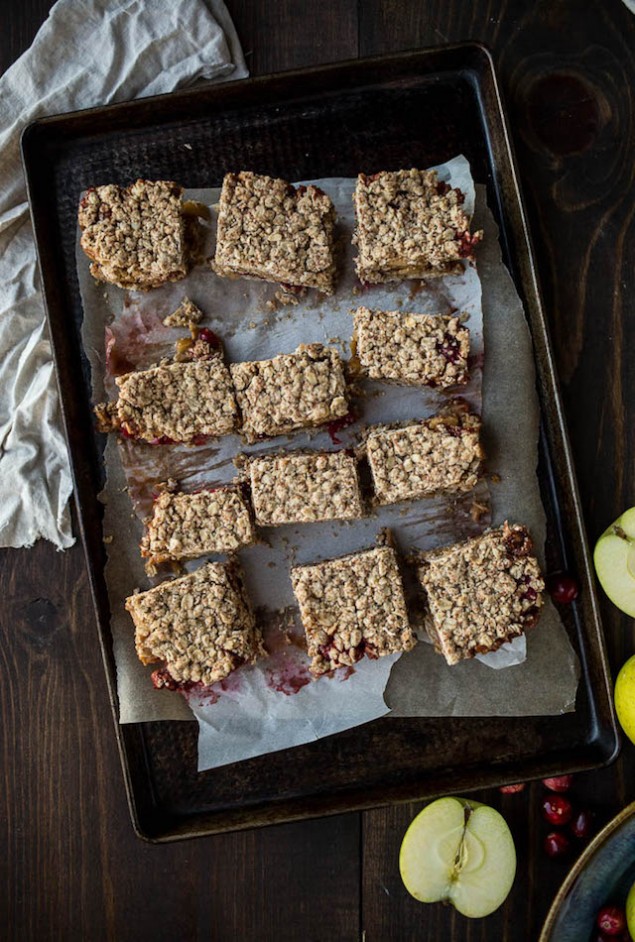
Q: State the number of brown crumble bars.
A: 12